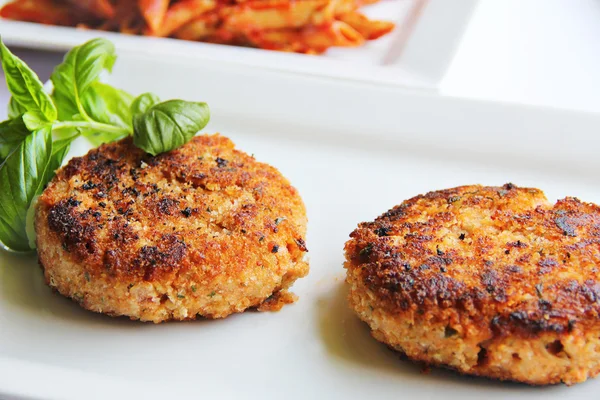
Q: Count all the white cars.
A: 0